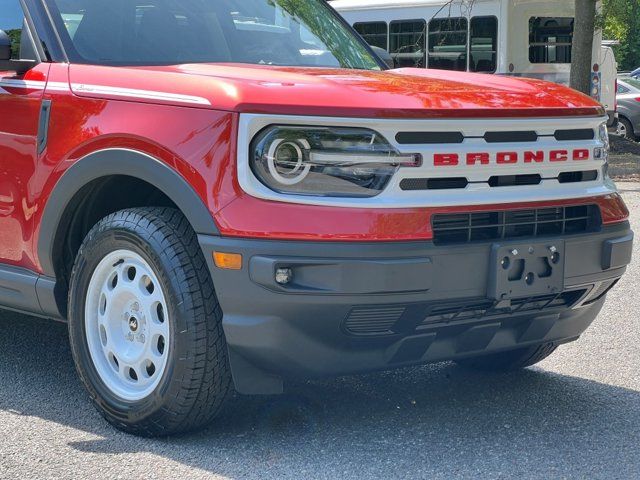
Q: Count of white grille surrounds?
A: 1